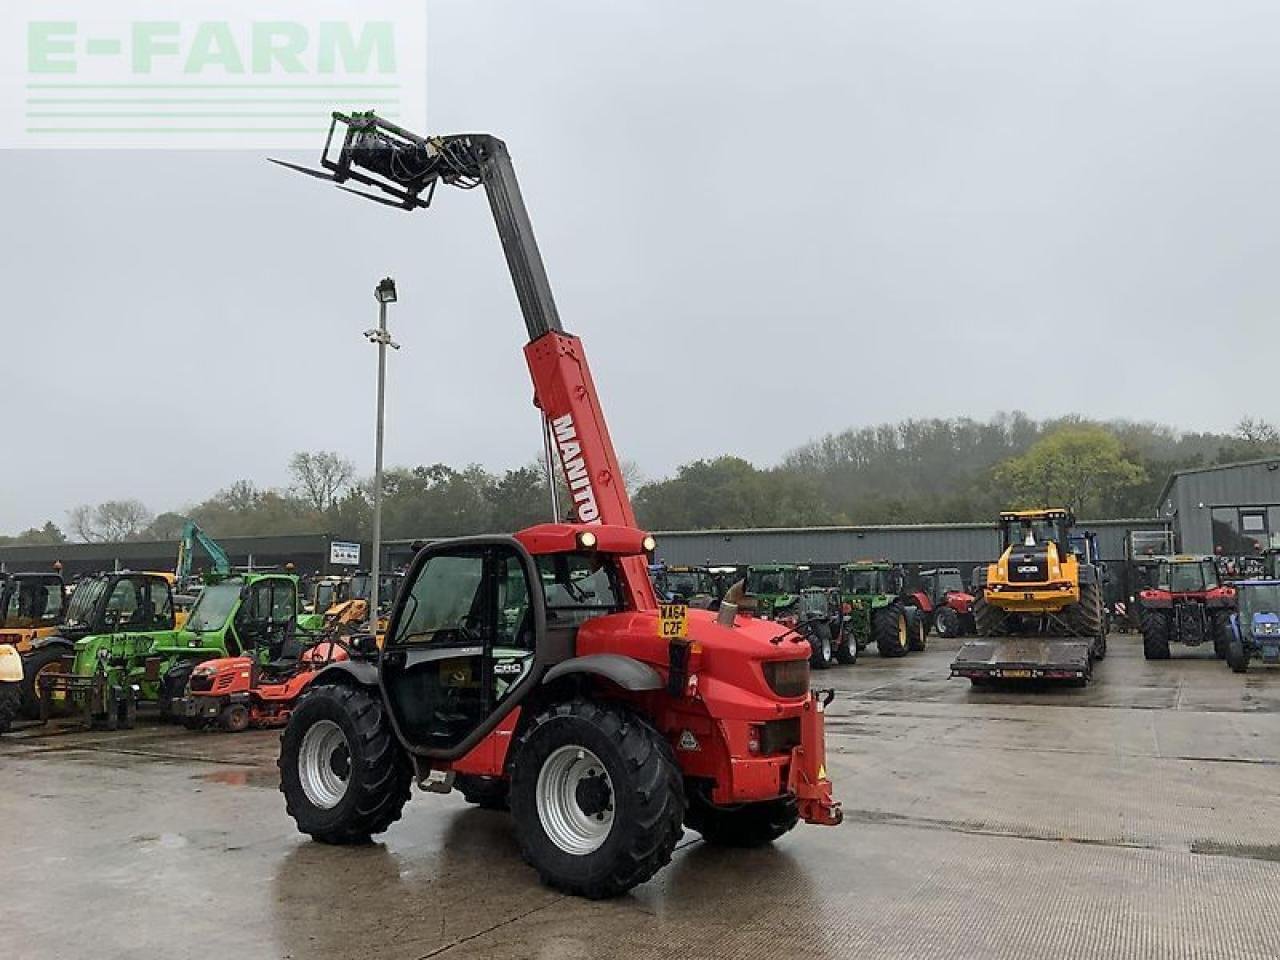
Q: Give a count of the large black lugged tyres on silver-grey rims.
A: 2